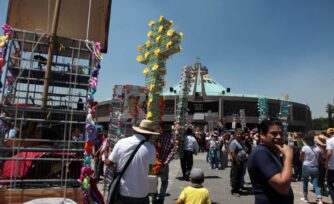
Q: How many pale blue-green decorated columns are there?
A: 2